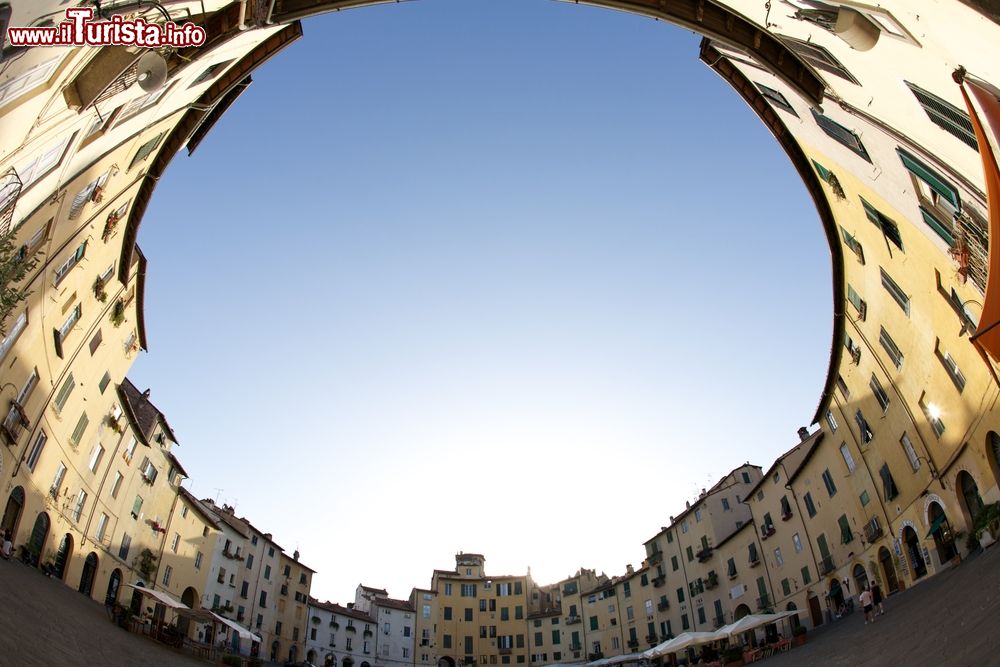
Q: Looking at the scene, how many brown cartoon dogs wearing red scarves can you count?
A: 0